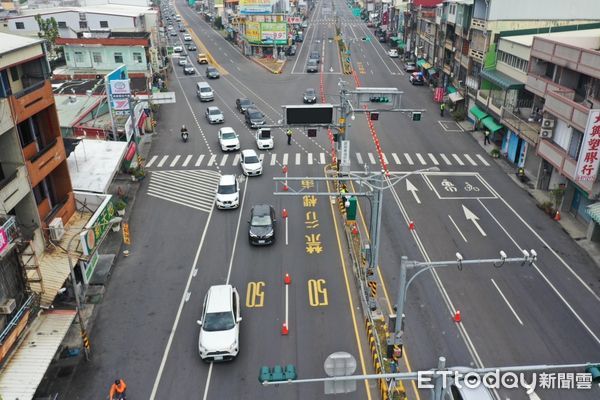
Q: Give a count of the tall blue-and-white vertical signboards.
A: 1